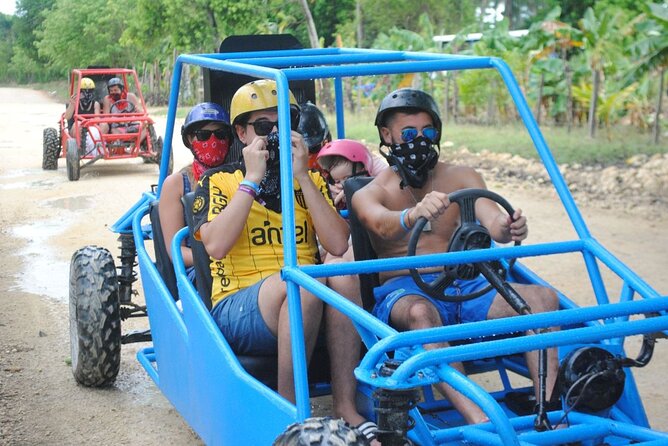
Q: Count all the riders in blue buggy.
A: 5